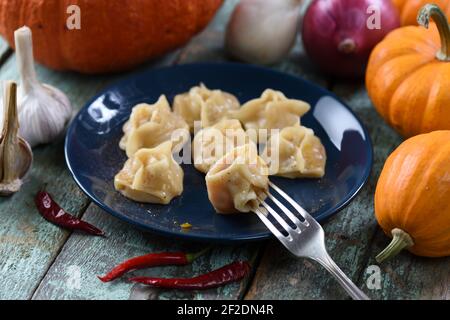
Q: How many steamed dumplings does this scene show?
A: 7